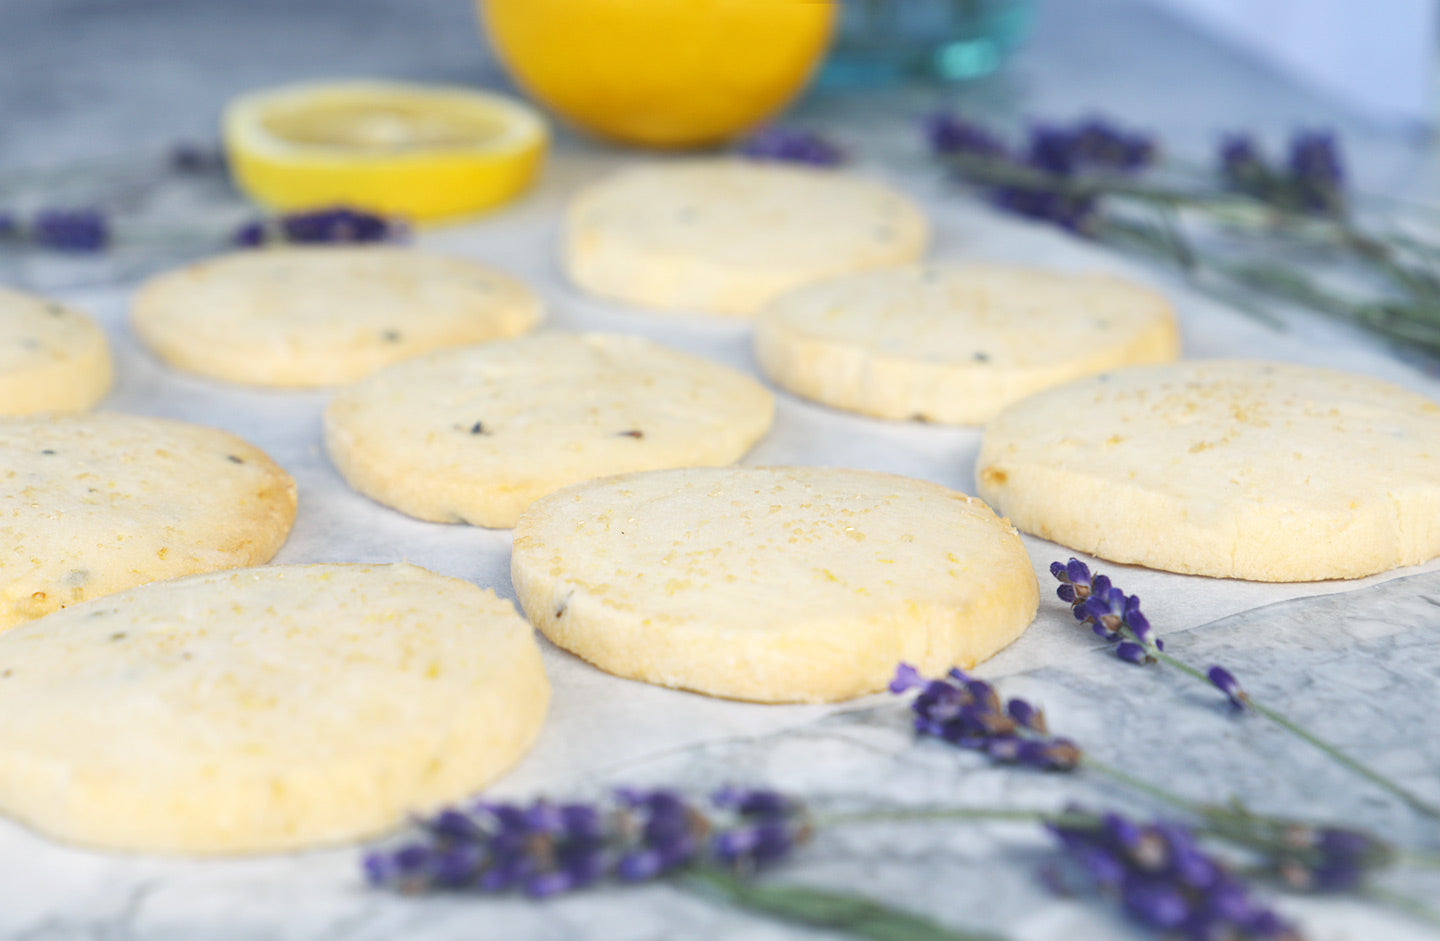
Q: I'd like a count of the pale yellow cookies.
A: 9